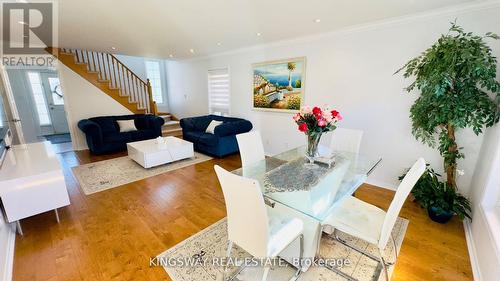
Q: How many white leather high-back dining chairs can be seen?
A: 4